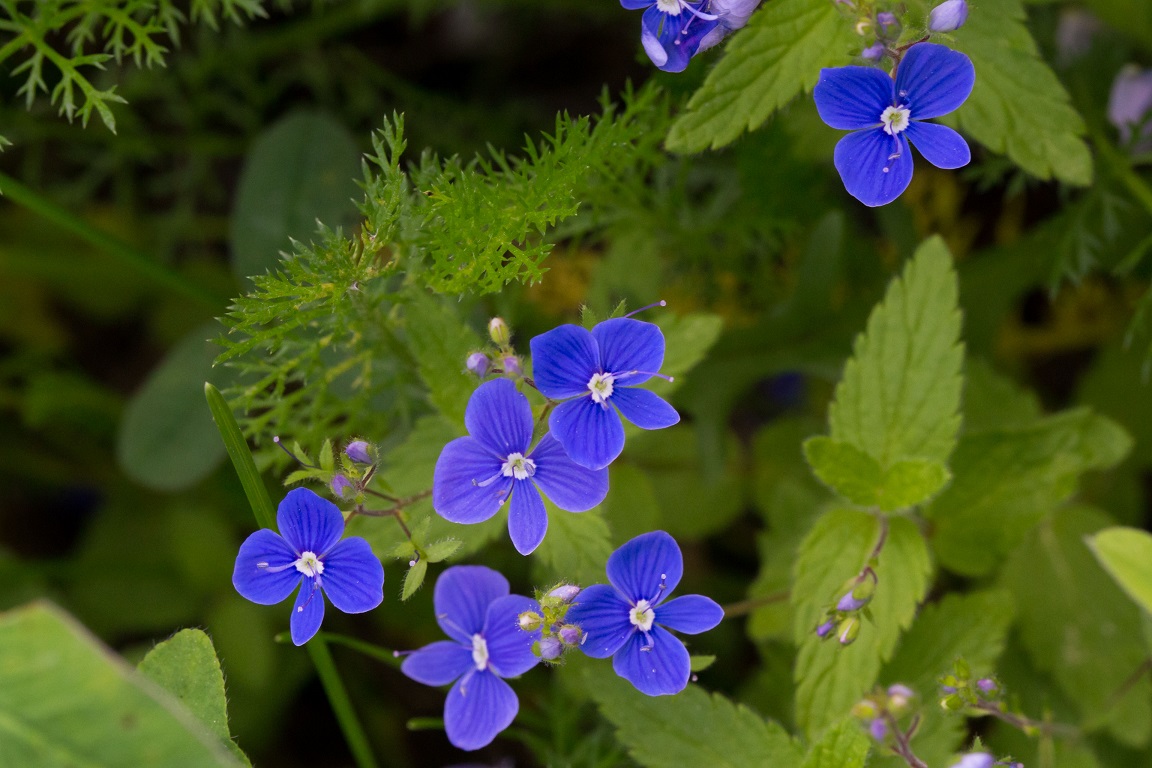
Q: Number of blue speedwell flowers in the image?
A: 7